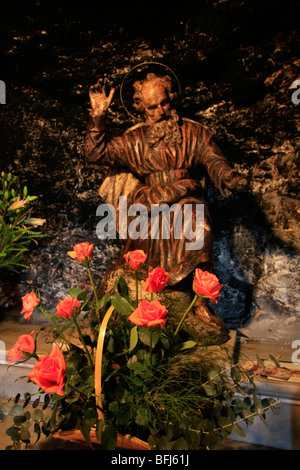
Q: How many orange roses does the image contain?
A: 9